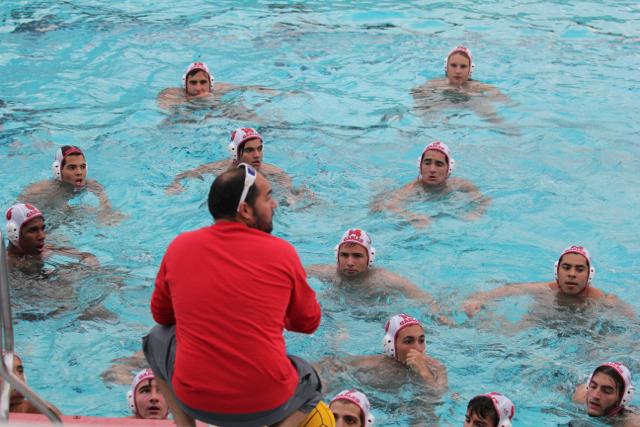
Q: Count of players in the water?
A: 14